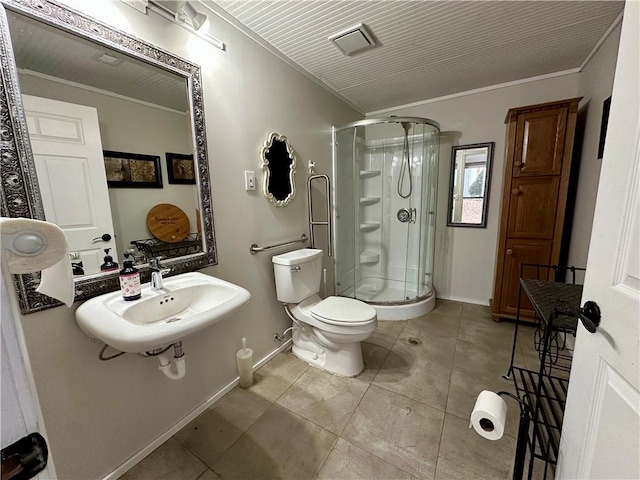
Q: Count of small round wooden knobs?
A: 3